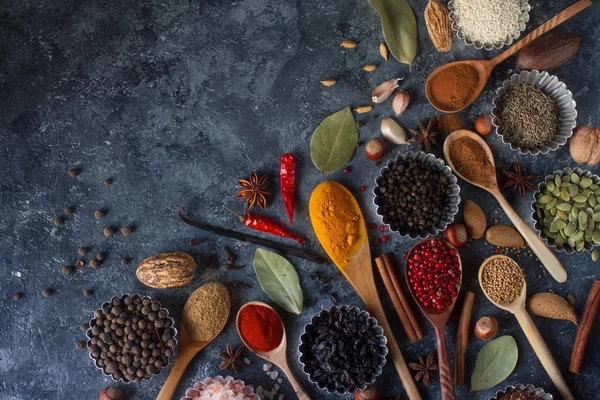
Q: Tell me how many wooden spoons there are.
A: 7